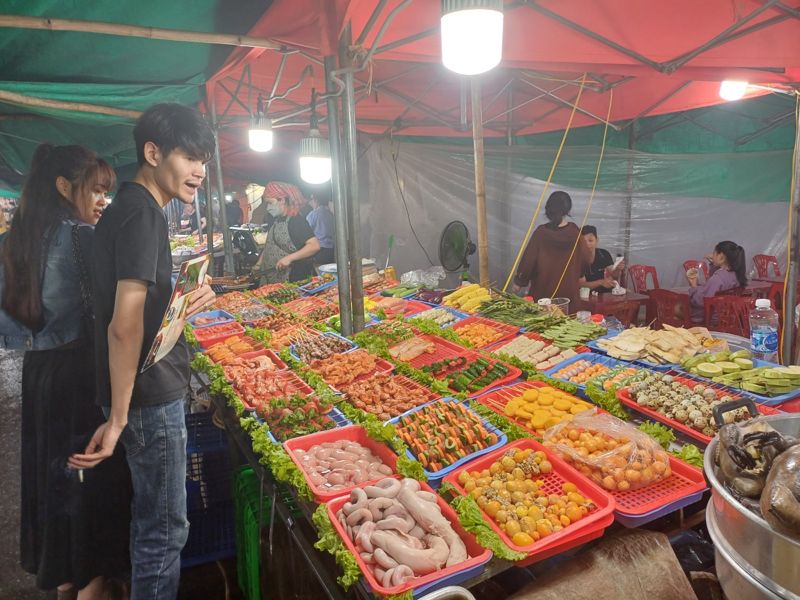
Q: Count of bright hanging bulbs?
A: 4